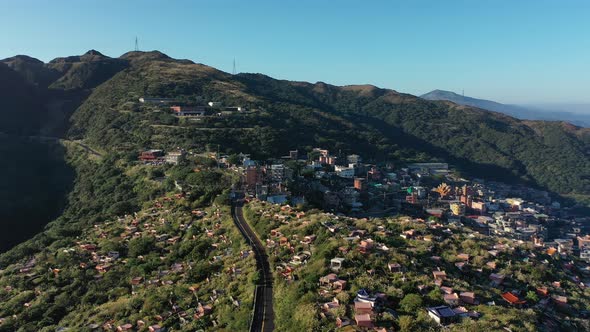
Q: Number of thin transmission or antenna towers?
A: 2